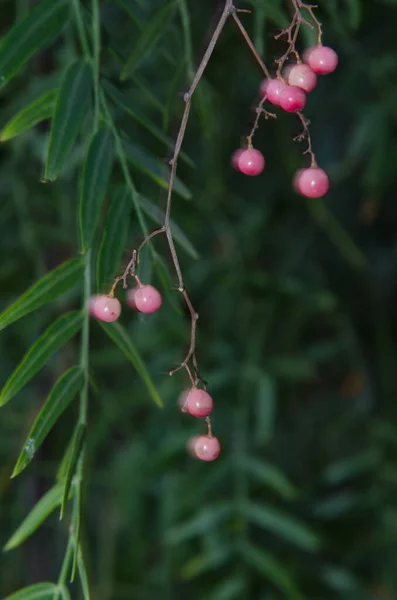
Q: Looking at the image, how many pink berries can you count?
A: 10